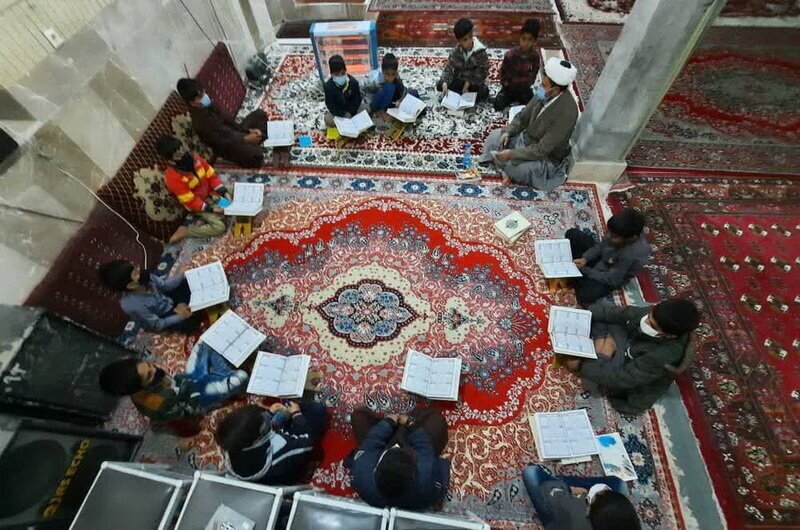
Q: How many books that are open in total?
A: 13